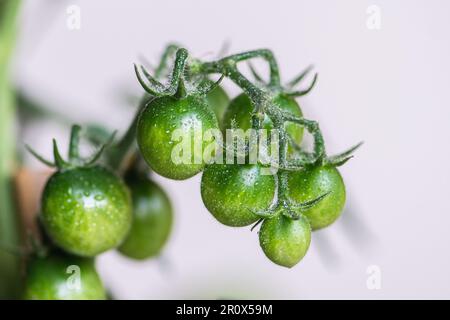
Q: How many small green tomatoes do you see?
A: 9